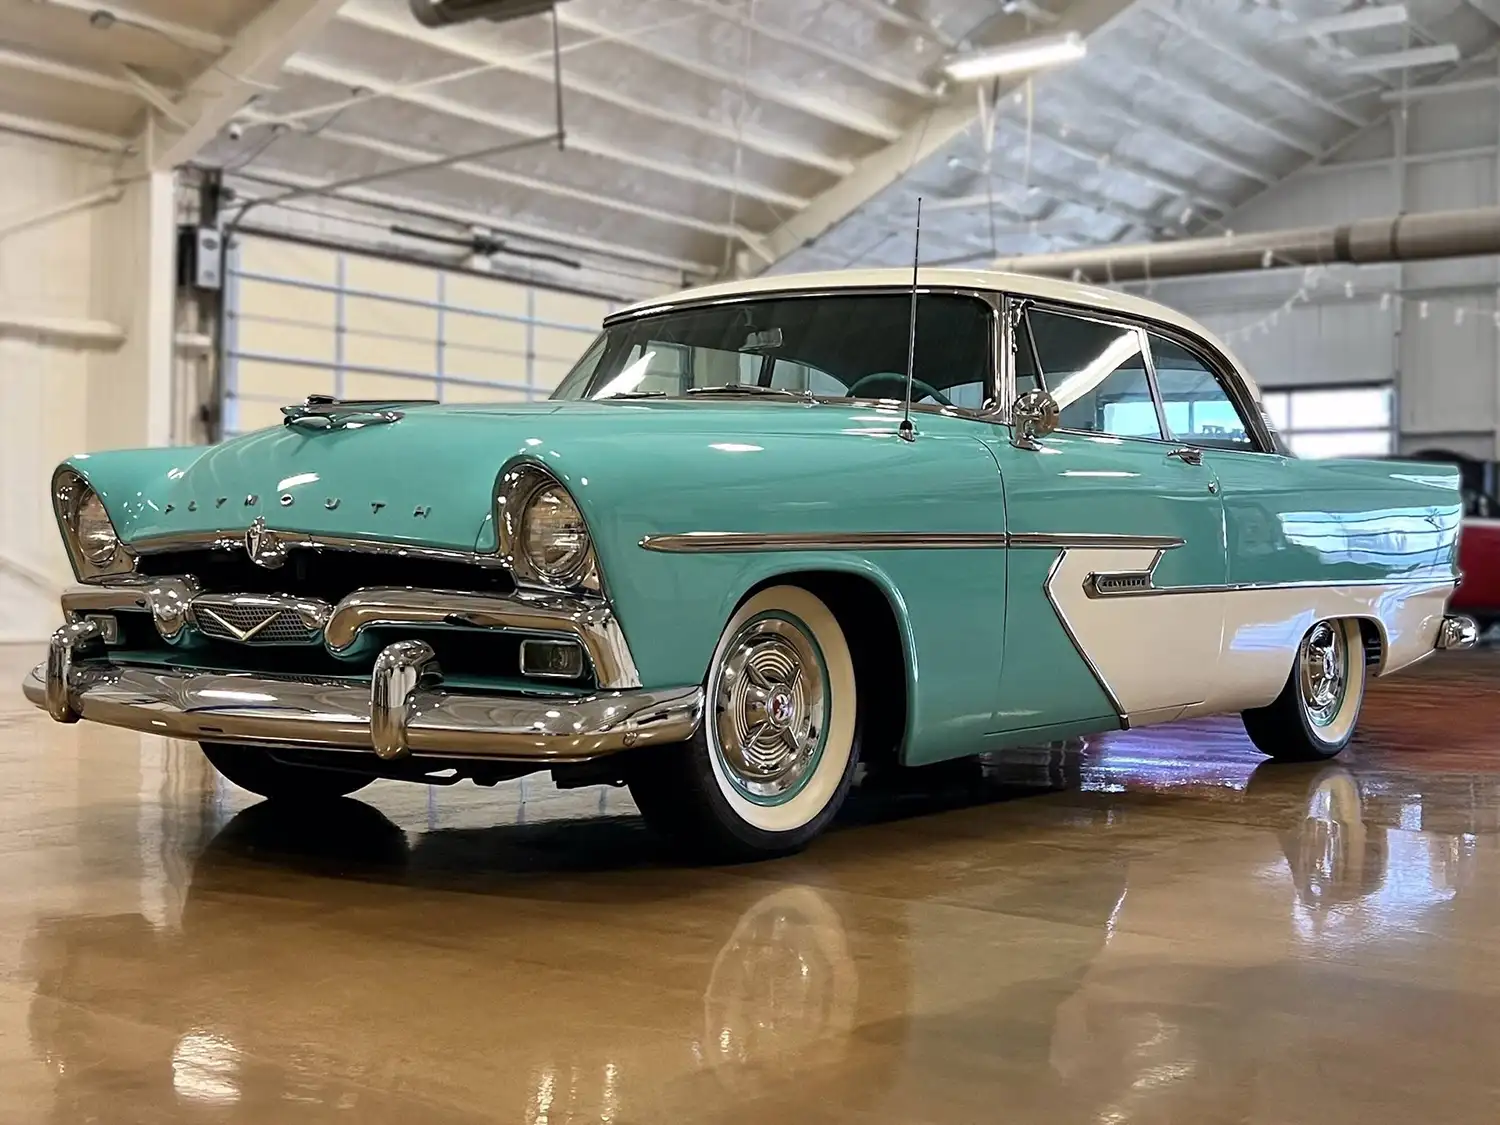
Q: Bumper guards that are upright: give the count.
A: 2